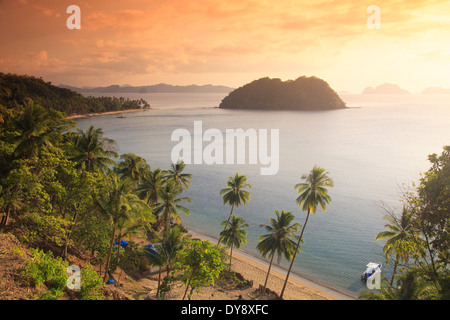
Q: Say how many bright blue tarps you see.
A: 3